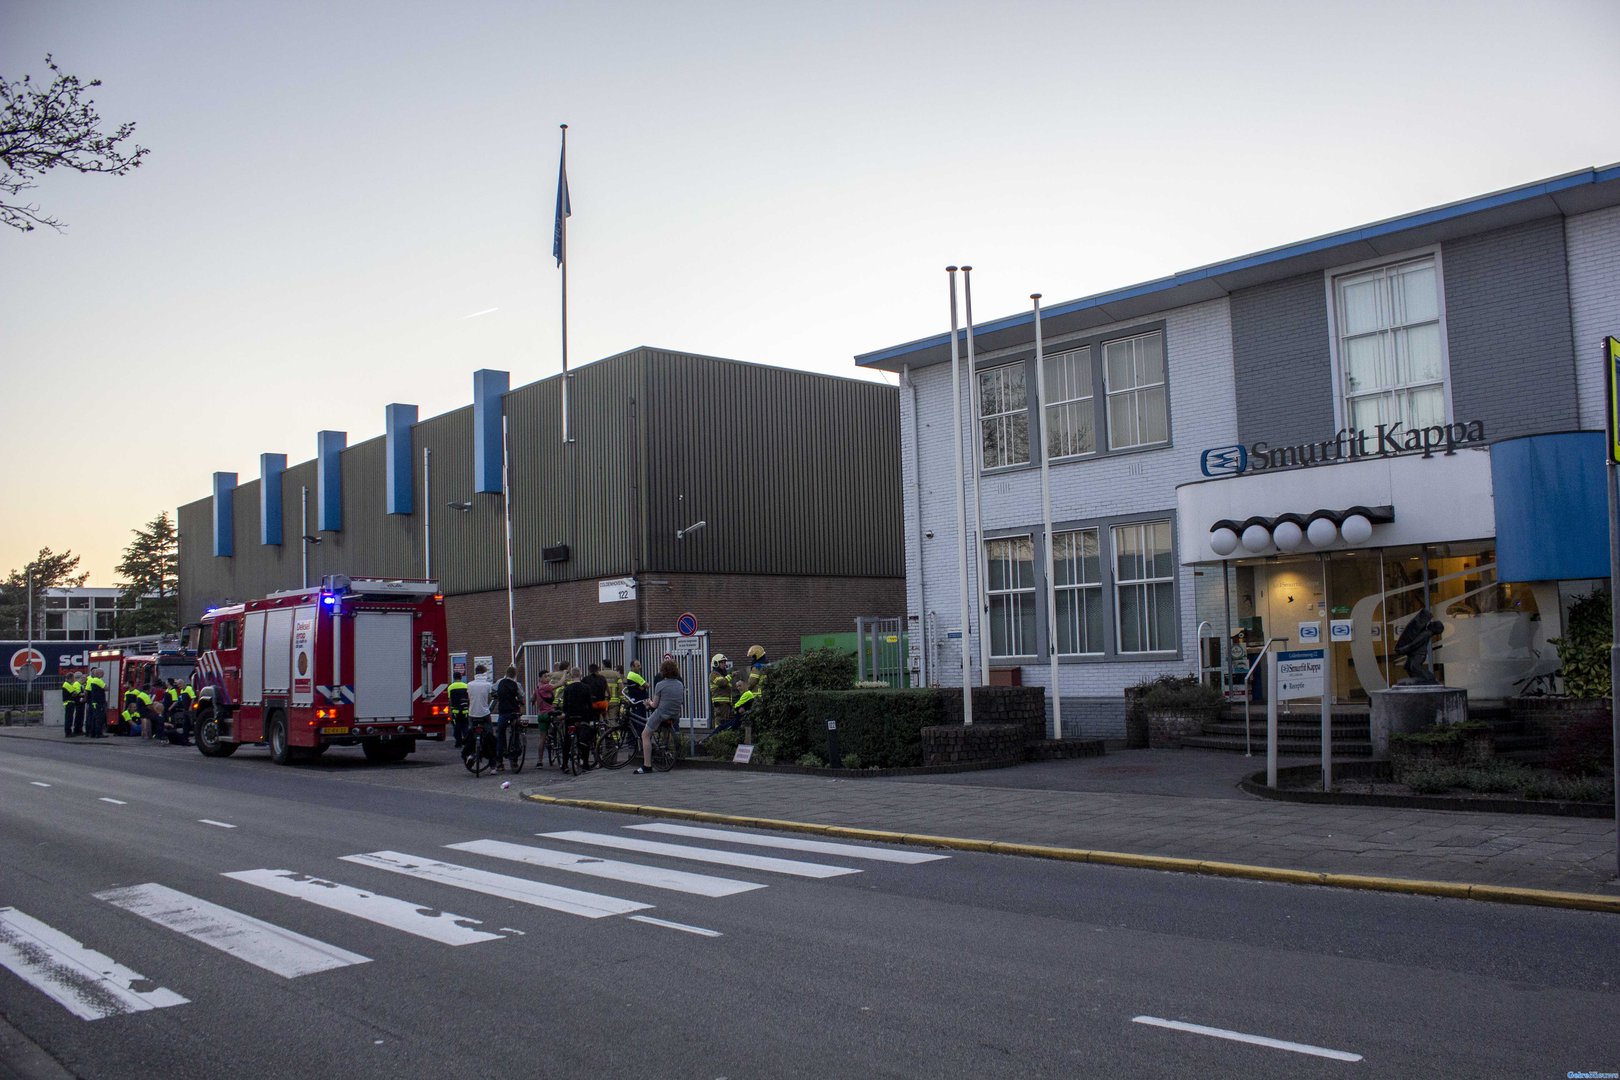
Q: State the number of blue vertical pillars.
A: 5